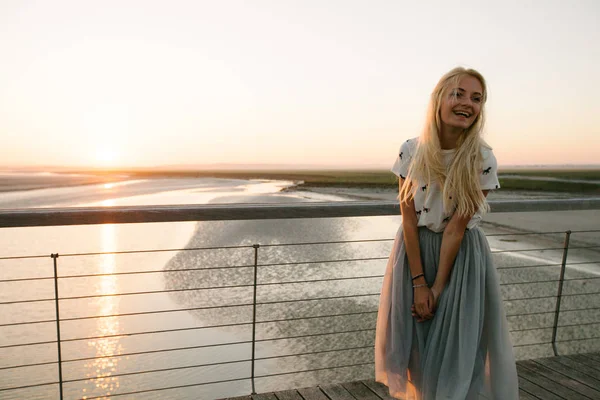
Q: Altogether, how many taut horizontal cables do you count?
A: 8